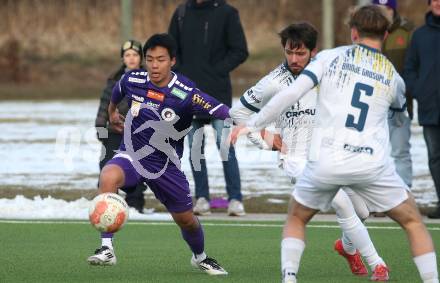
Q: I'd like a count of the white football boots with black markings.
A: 2